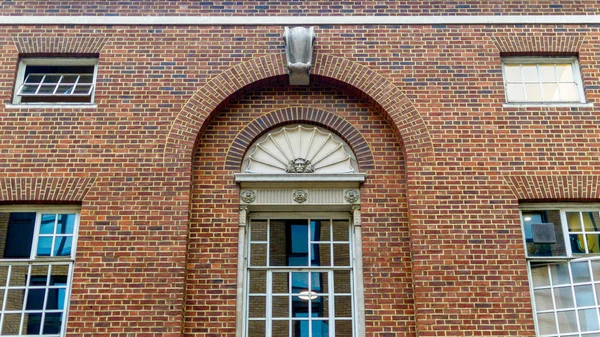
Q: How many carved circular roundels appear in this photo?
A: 3